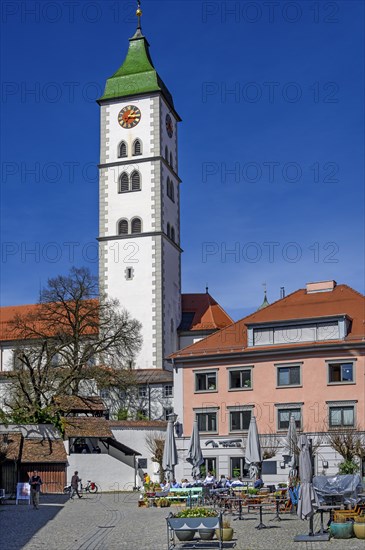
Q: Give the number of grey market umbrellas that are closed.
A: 5